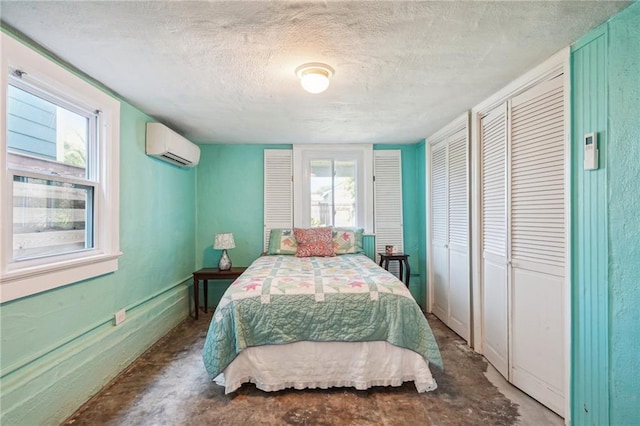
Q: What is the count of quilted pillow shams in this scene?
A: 2